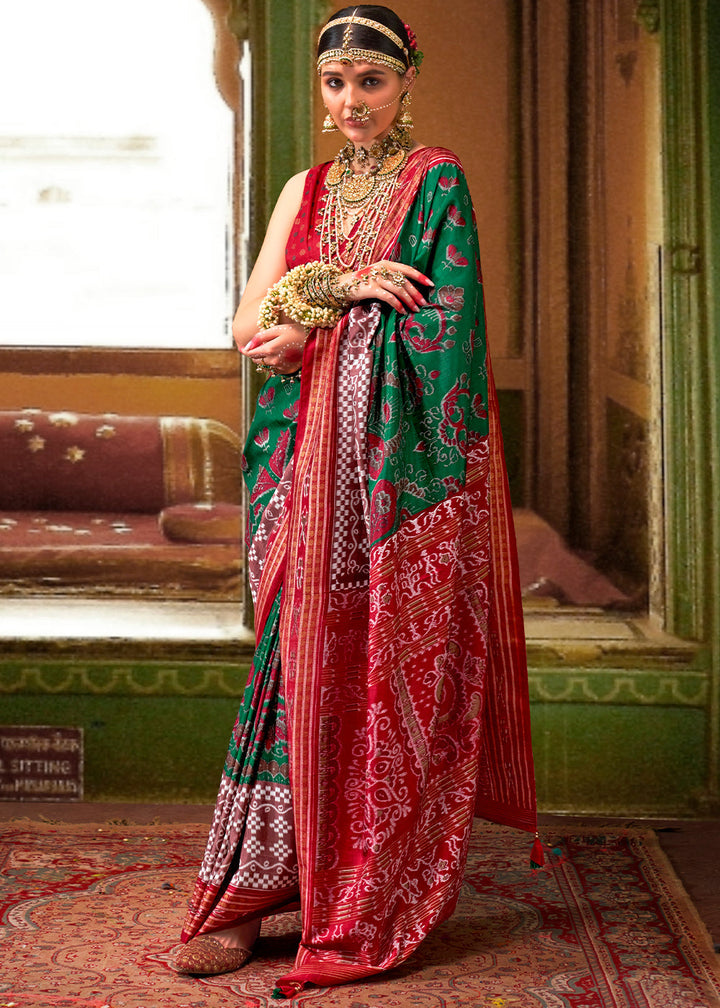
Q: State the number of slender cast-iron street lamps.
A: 0